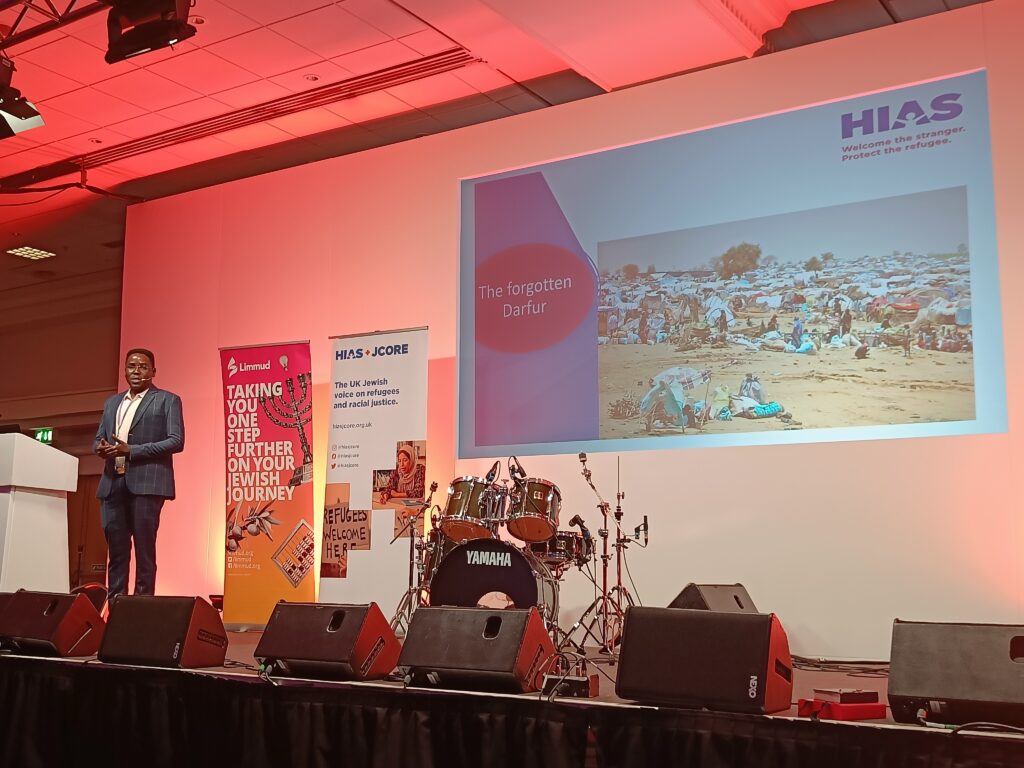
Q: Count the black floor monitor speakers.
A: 7